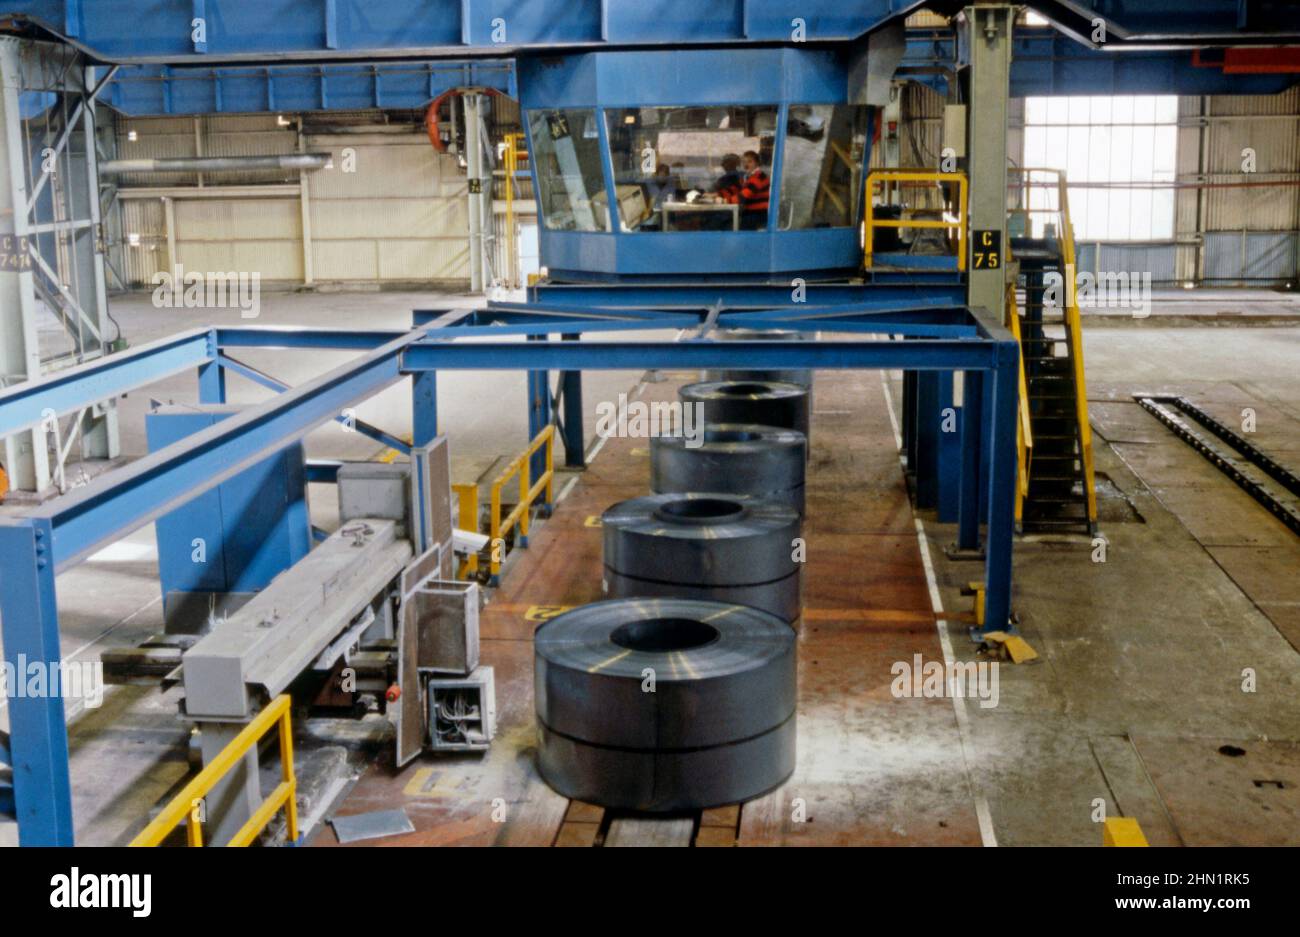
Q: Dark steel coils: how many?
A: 5